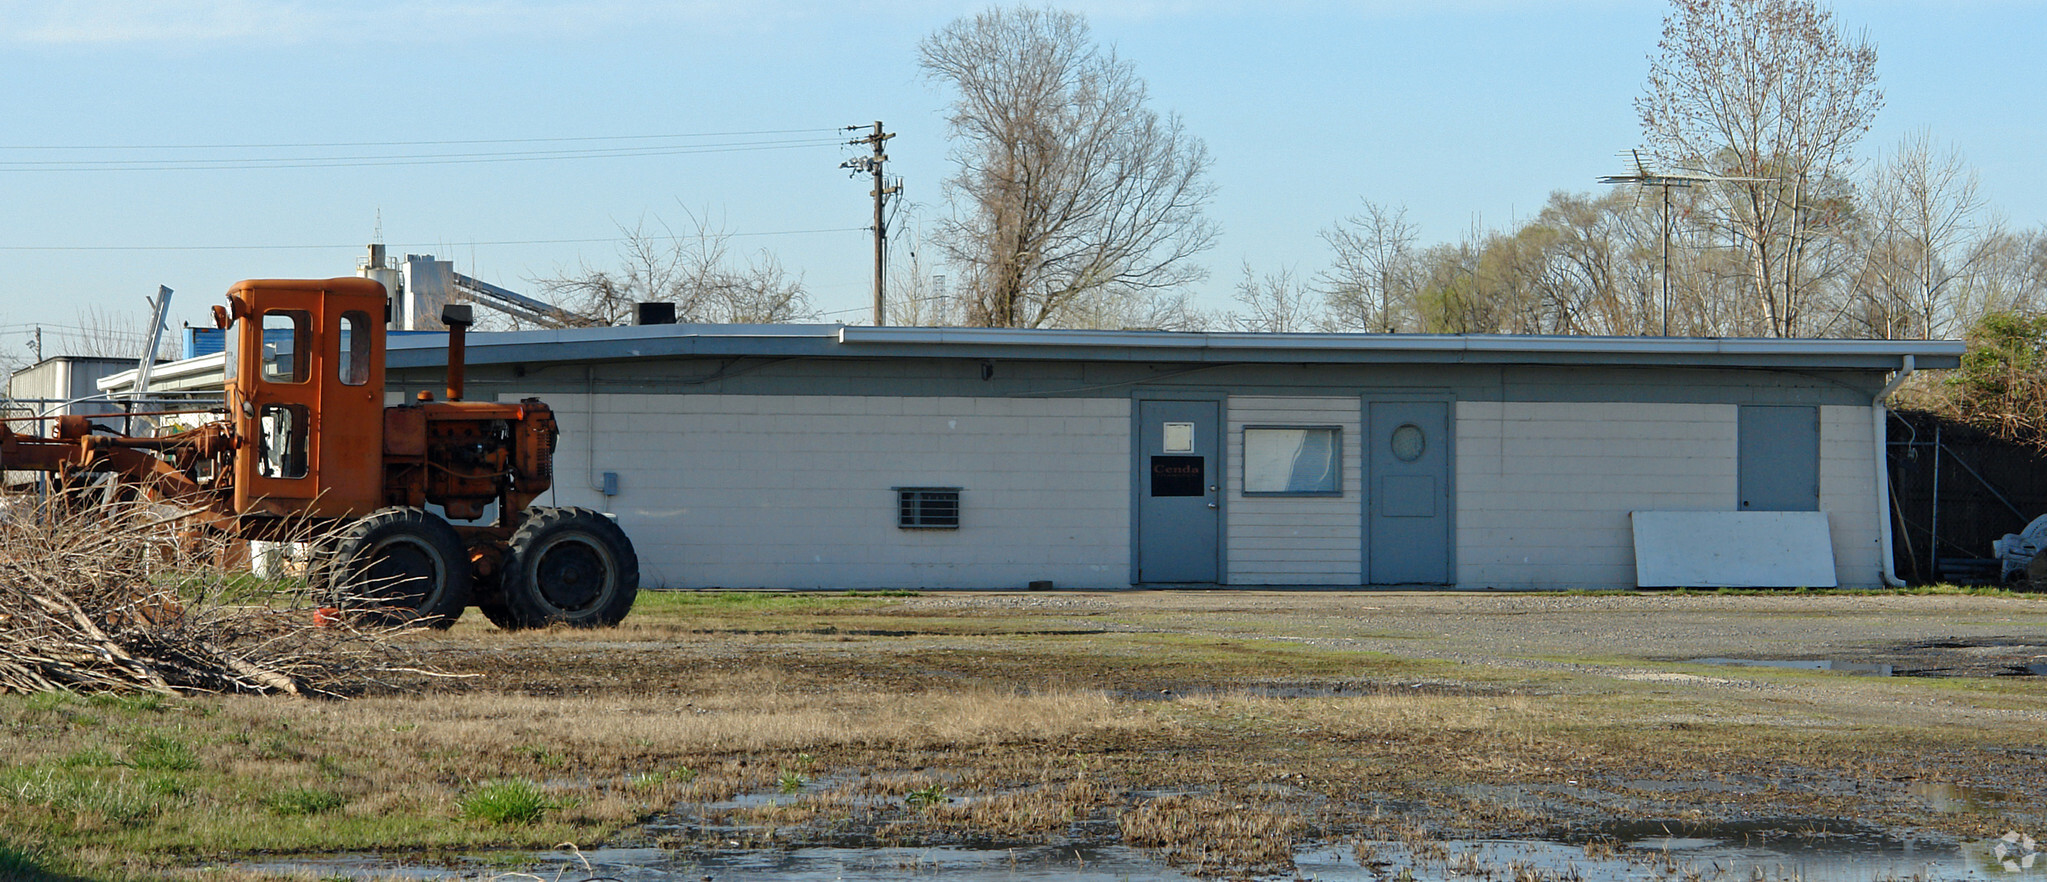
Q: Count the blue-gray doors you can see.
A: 3